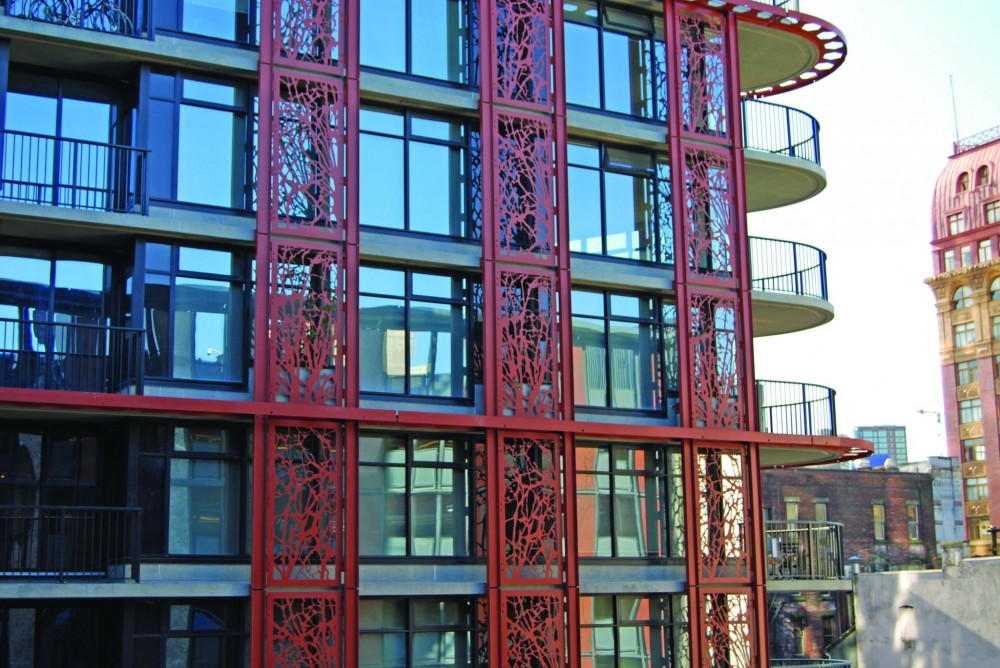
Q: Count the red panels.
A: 15